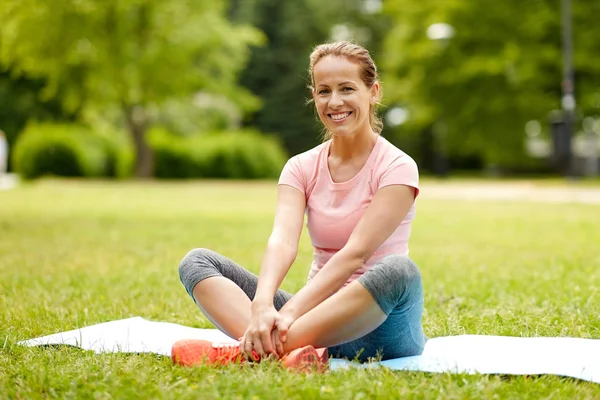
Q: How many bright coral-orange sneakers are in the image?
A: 2